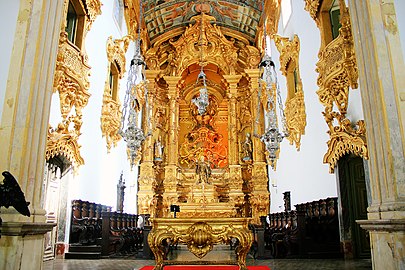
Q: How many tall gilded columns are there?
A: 4